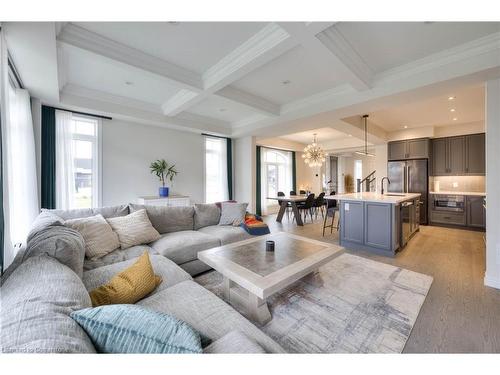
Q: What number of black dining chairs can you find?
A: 6